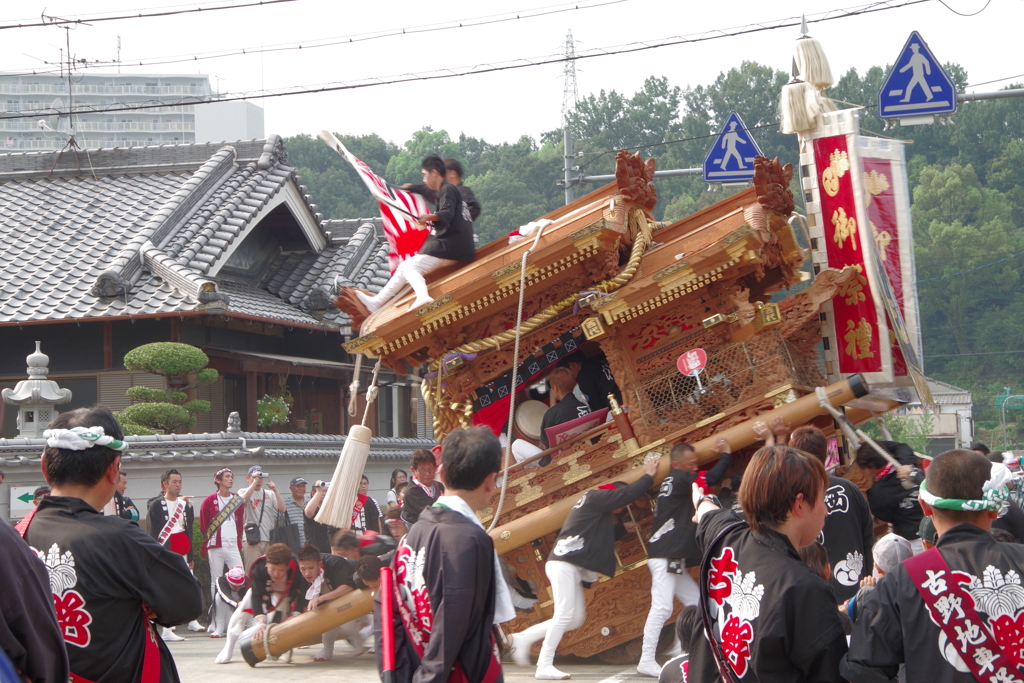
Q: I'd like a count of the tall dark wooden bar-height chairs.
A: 0